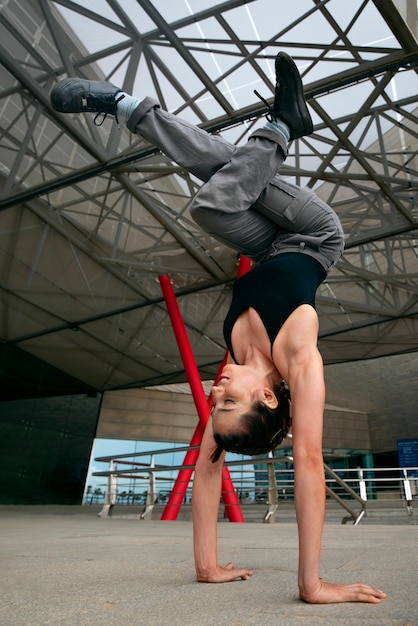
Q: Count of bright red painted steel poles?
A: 2